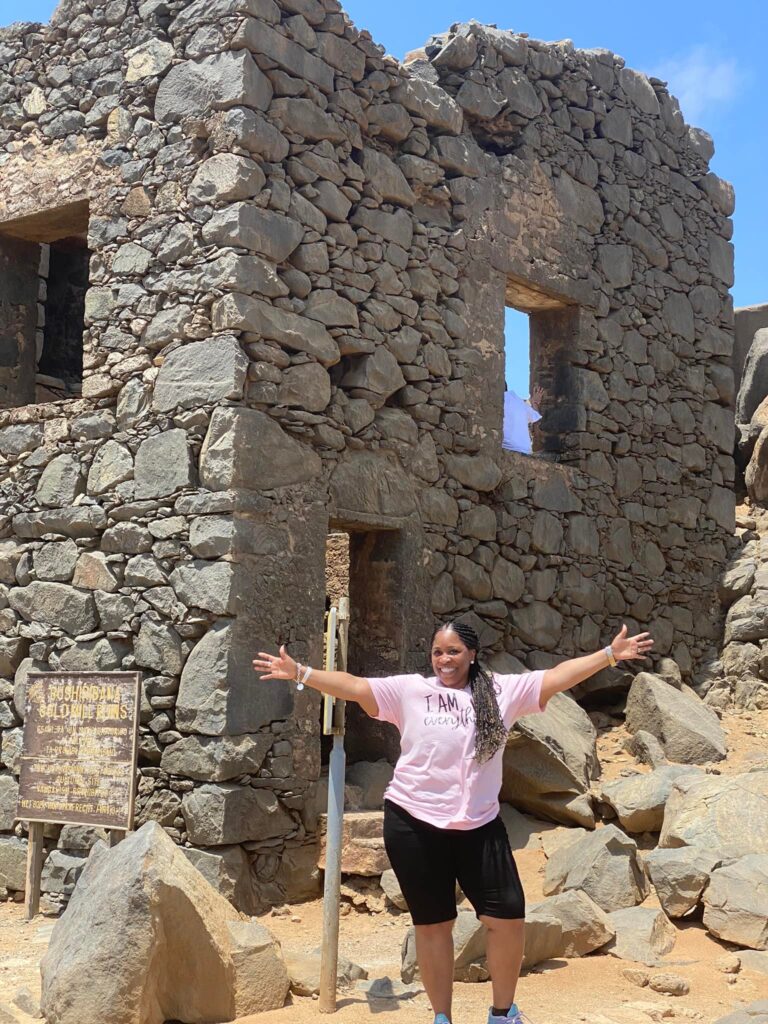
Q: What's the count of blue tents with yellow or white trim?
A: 0